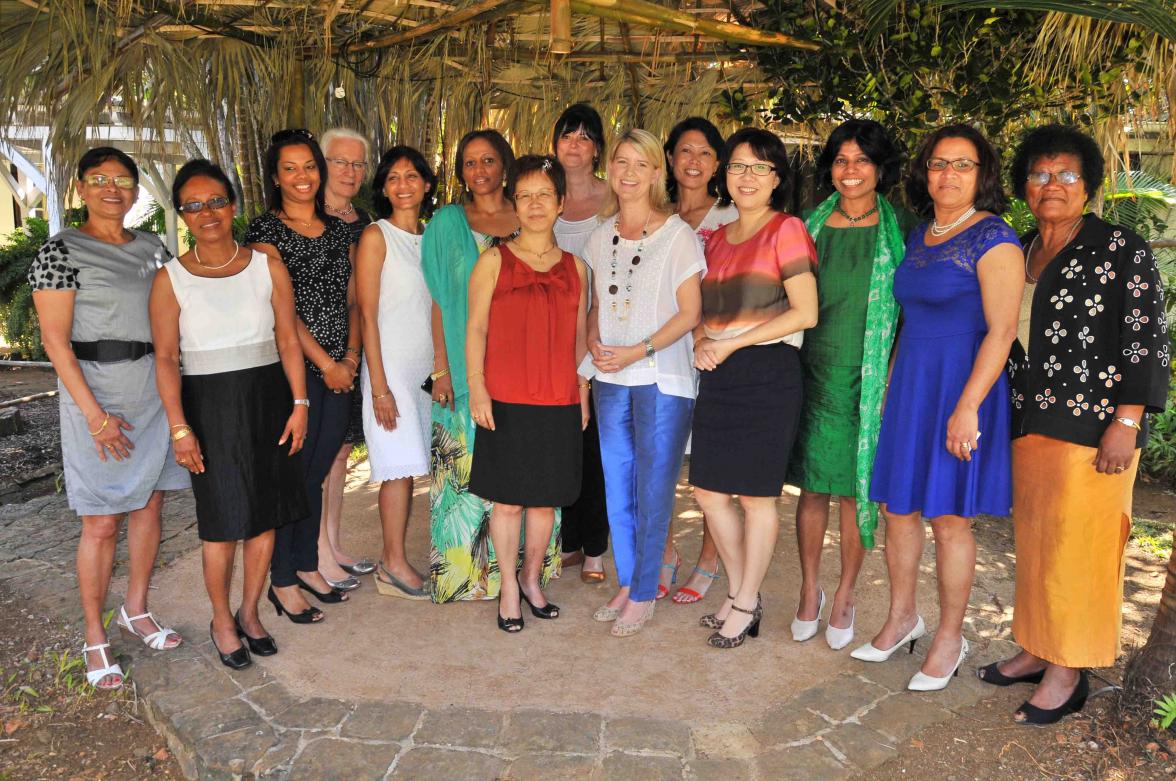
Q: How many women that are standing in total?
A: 14